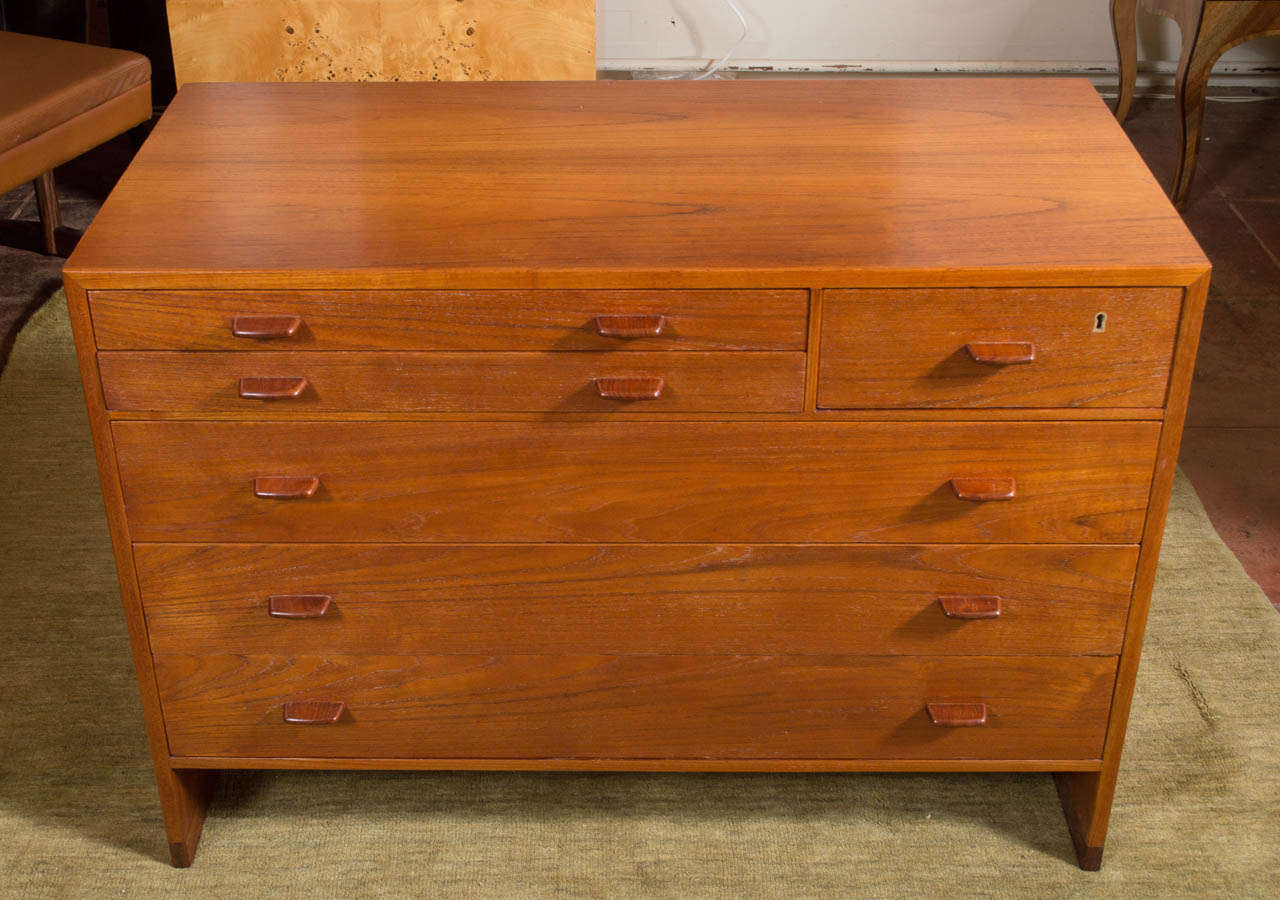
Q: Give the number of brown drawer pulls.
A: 11